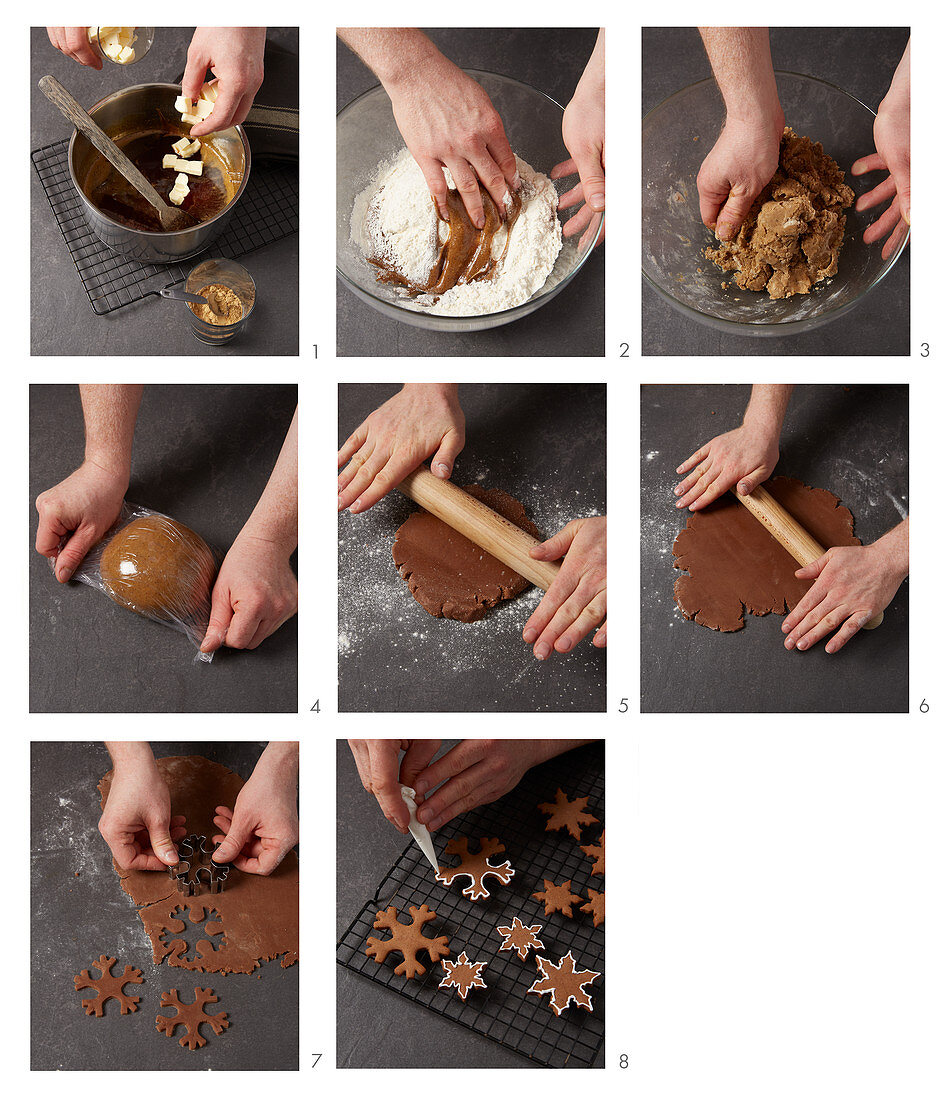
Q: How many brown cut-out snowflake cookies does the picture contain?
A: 11